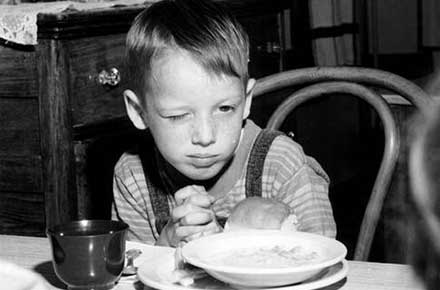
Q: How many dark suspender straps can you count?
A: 2